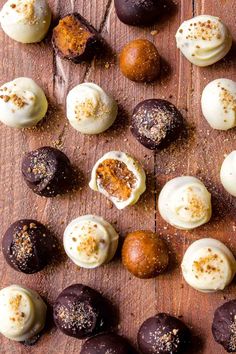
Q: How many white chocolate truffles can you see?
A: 11